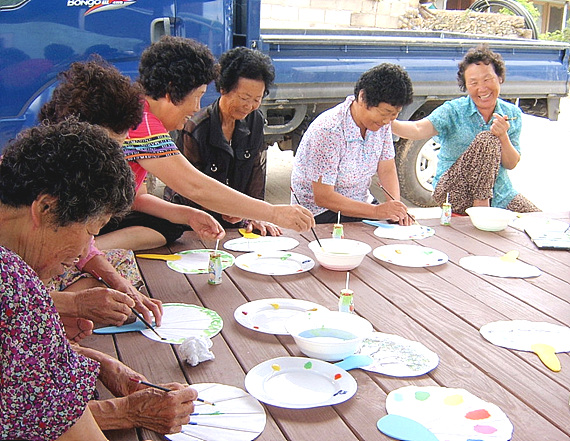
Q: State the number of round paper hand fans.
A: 9